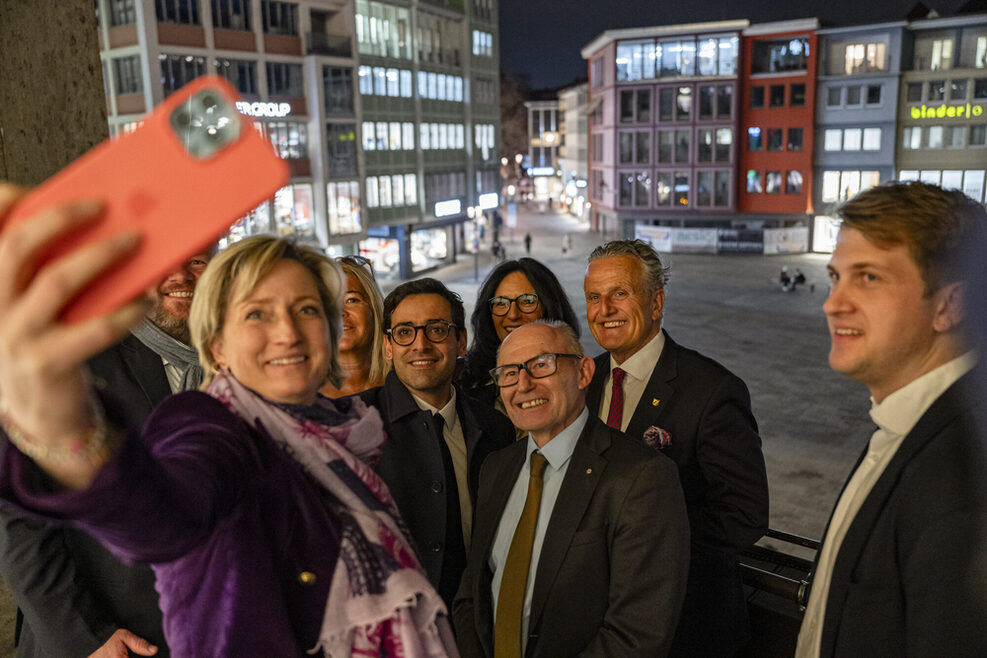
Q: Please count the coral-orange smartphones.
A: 1